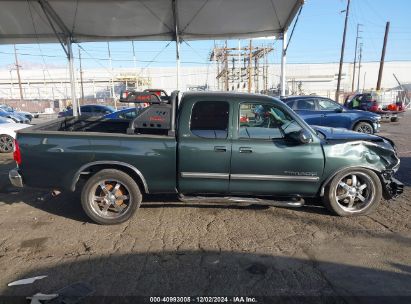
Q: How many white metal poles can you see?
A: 3